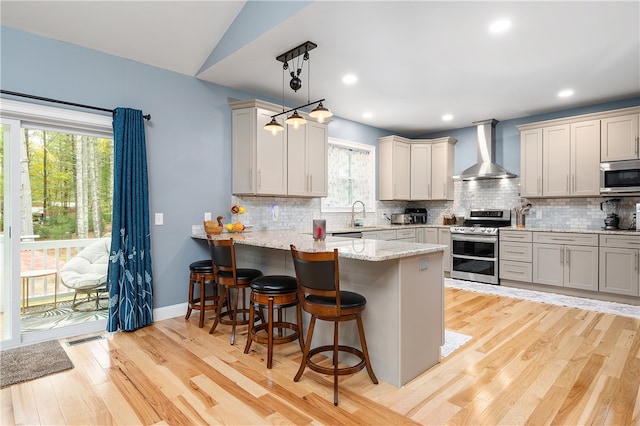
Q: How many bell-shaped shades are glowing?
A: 3